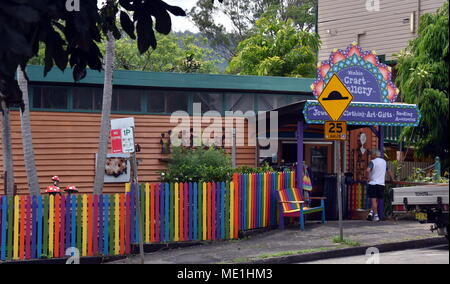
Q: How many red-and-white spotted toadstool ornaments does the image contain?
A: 3